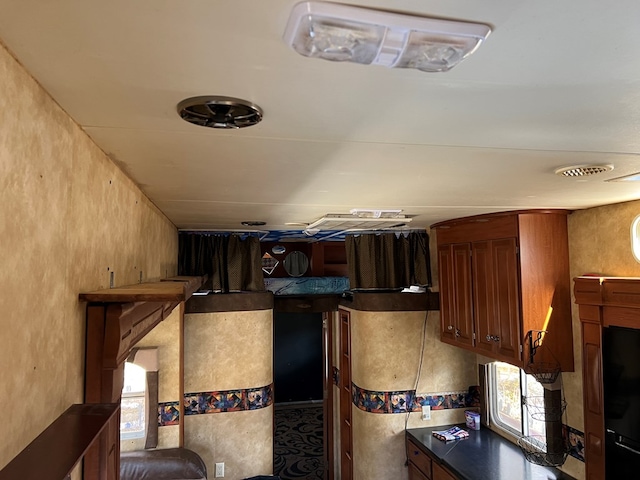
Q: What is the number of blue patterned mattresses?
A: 1